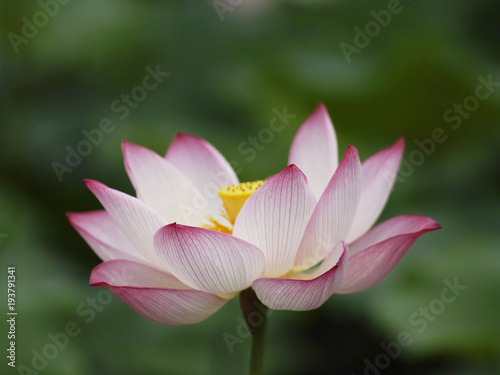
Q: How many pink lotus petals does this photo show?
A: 12